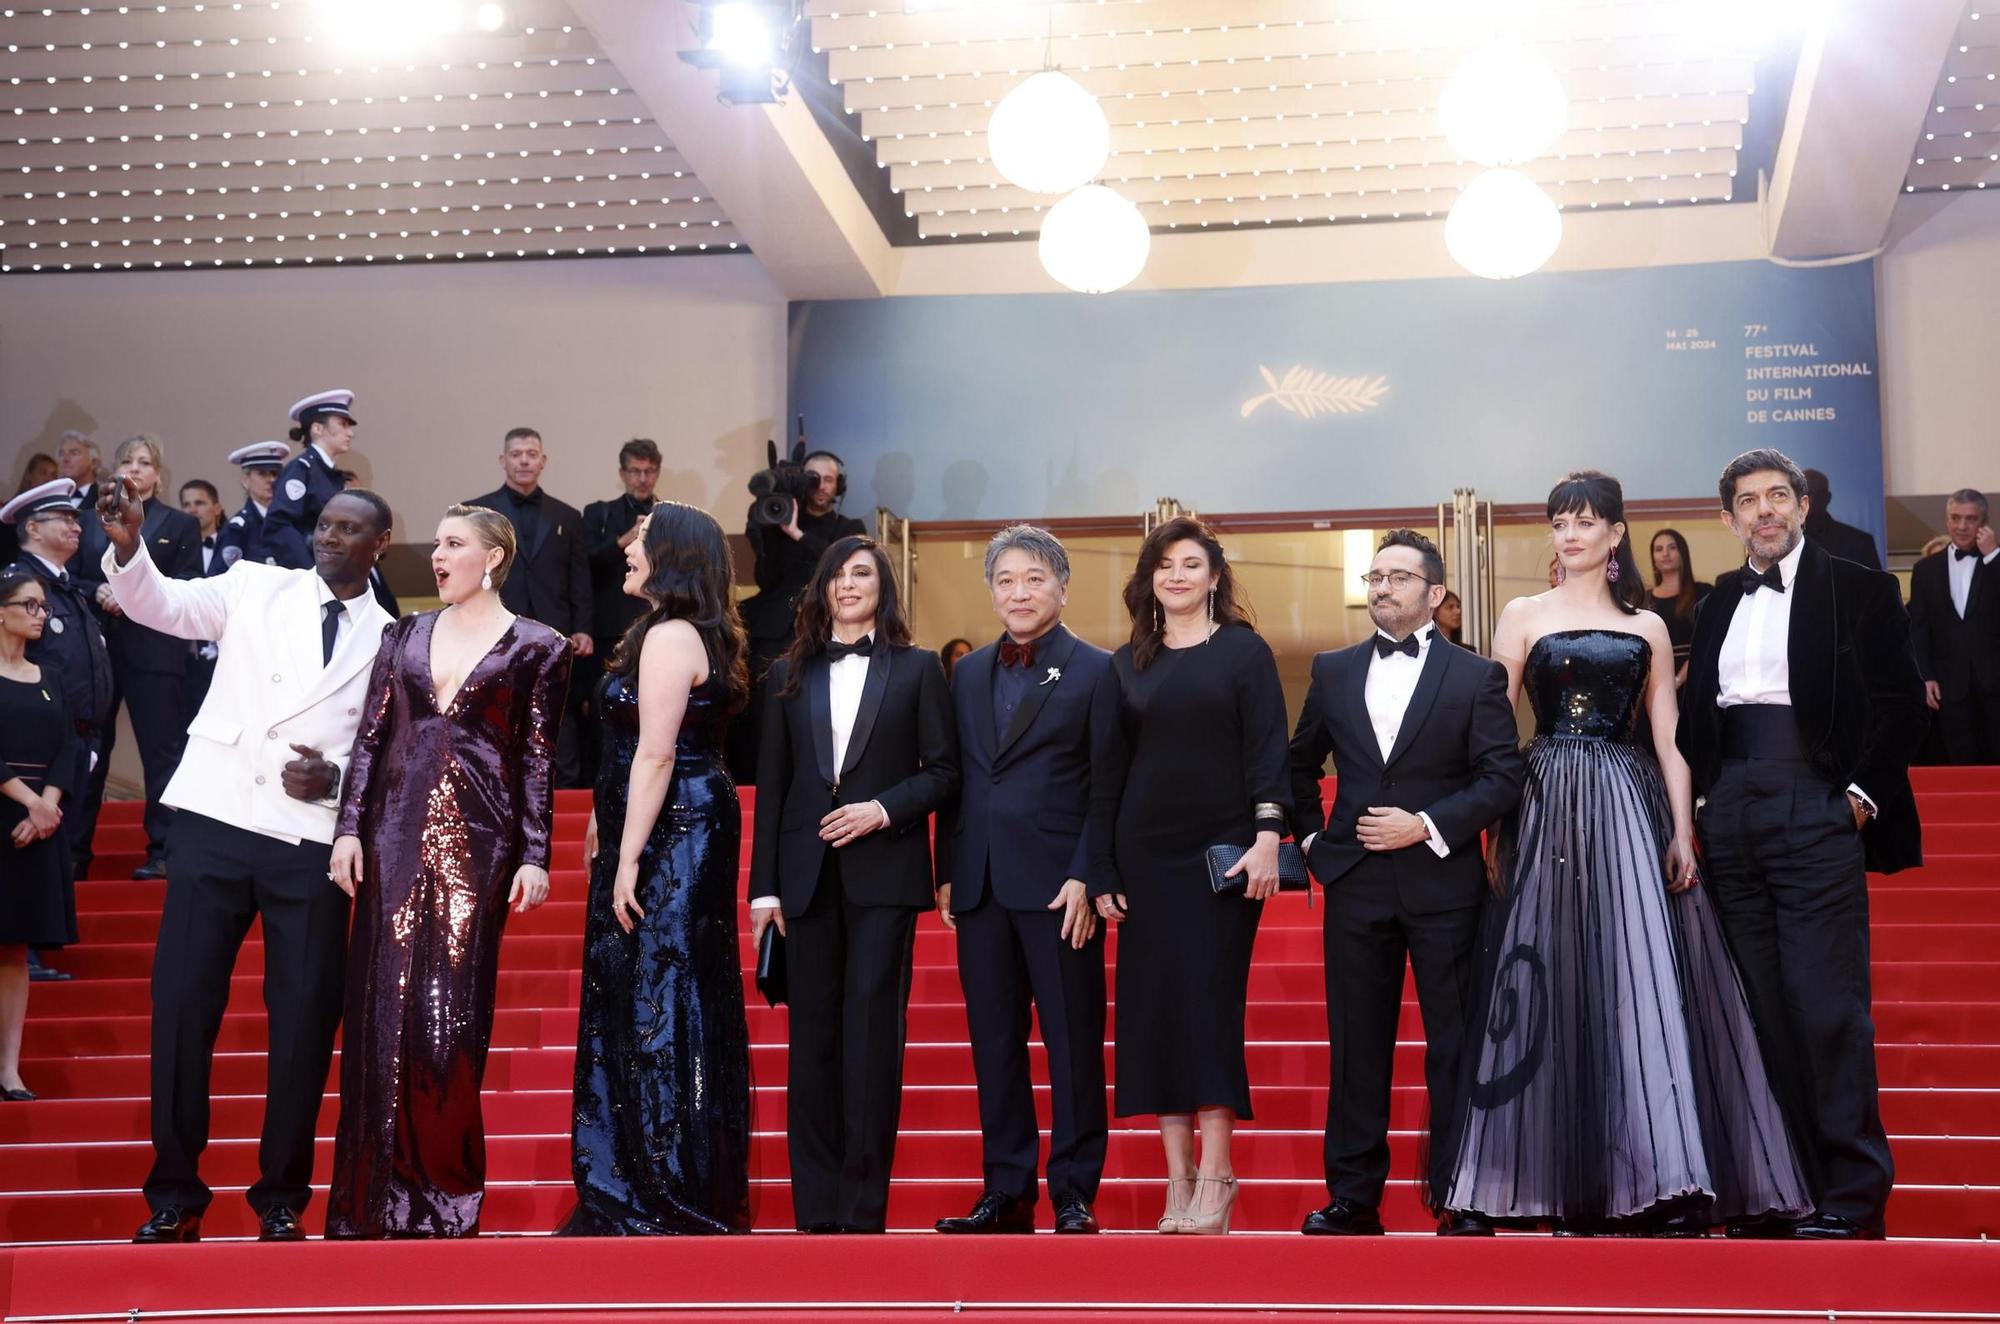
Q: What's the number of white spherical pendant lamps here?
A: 4